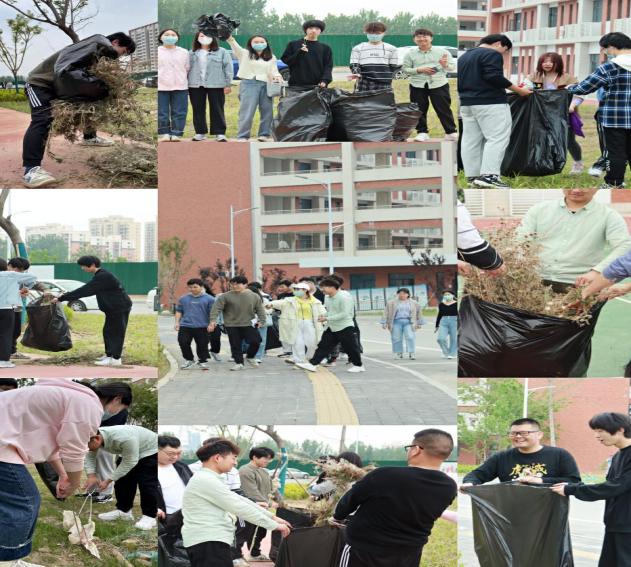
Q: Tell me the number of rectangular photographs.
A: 9